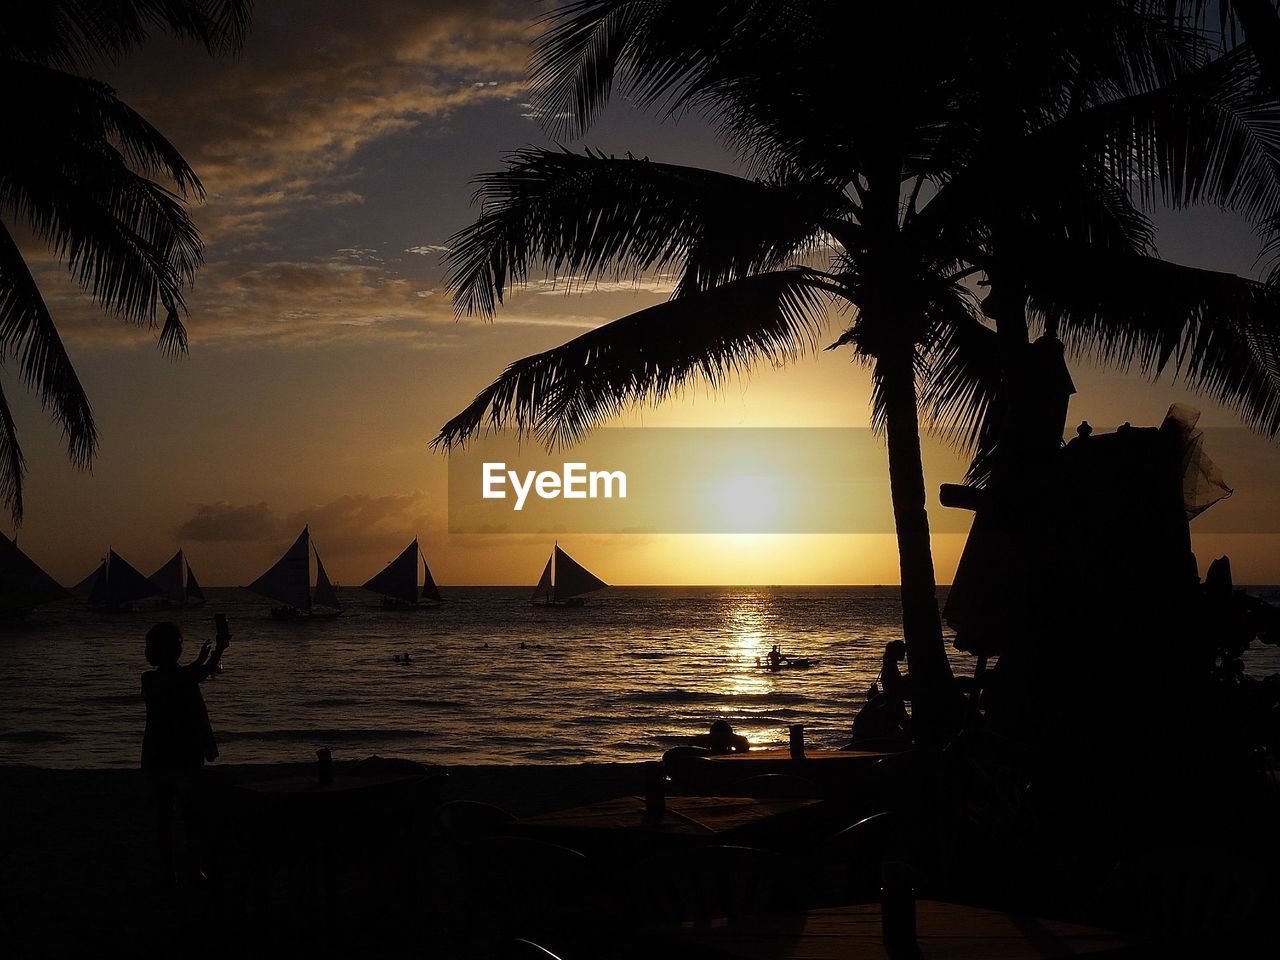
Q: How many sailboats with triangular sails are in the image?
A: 6